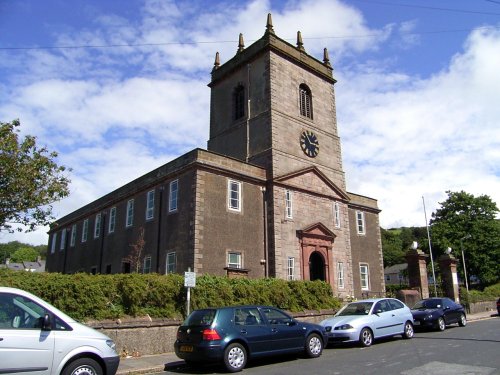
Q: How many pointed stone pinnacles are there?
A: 5